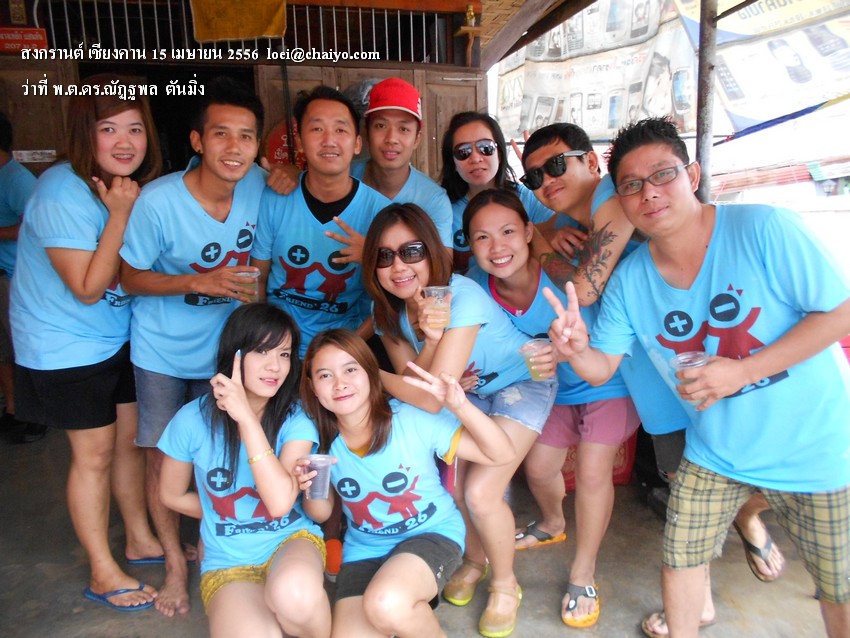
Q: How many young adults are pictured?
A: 11